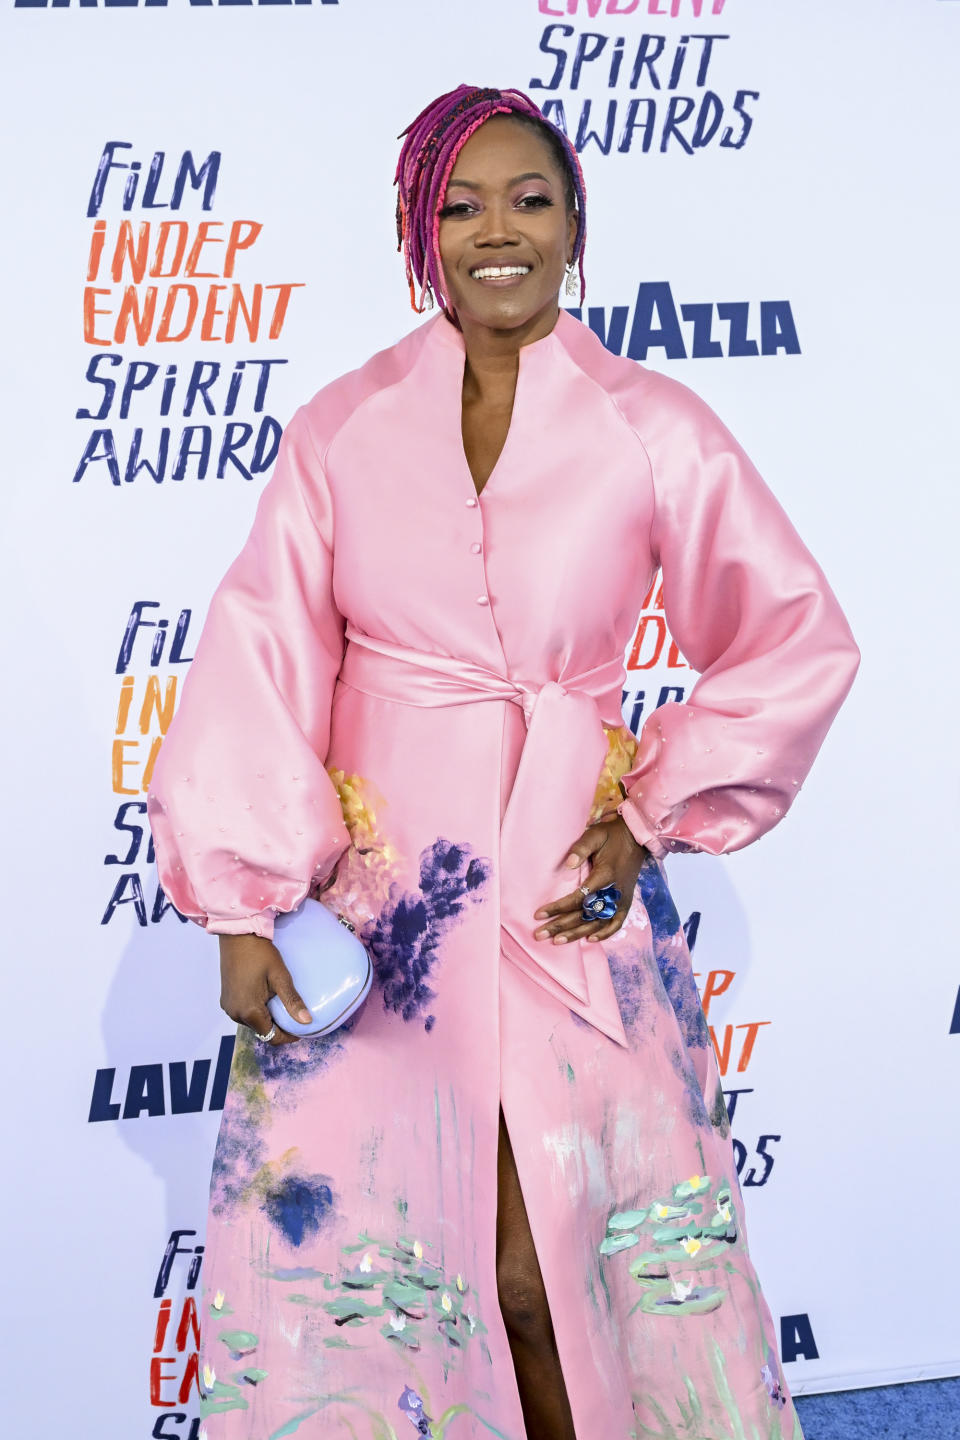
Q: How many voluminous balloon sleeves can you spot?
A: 2